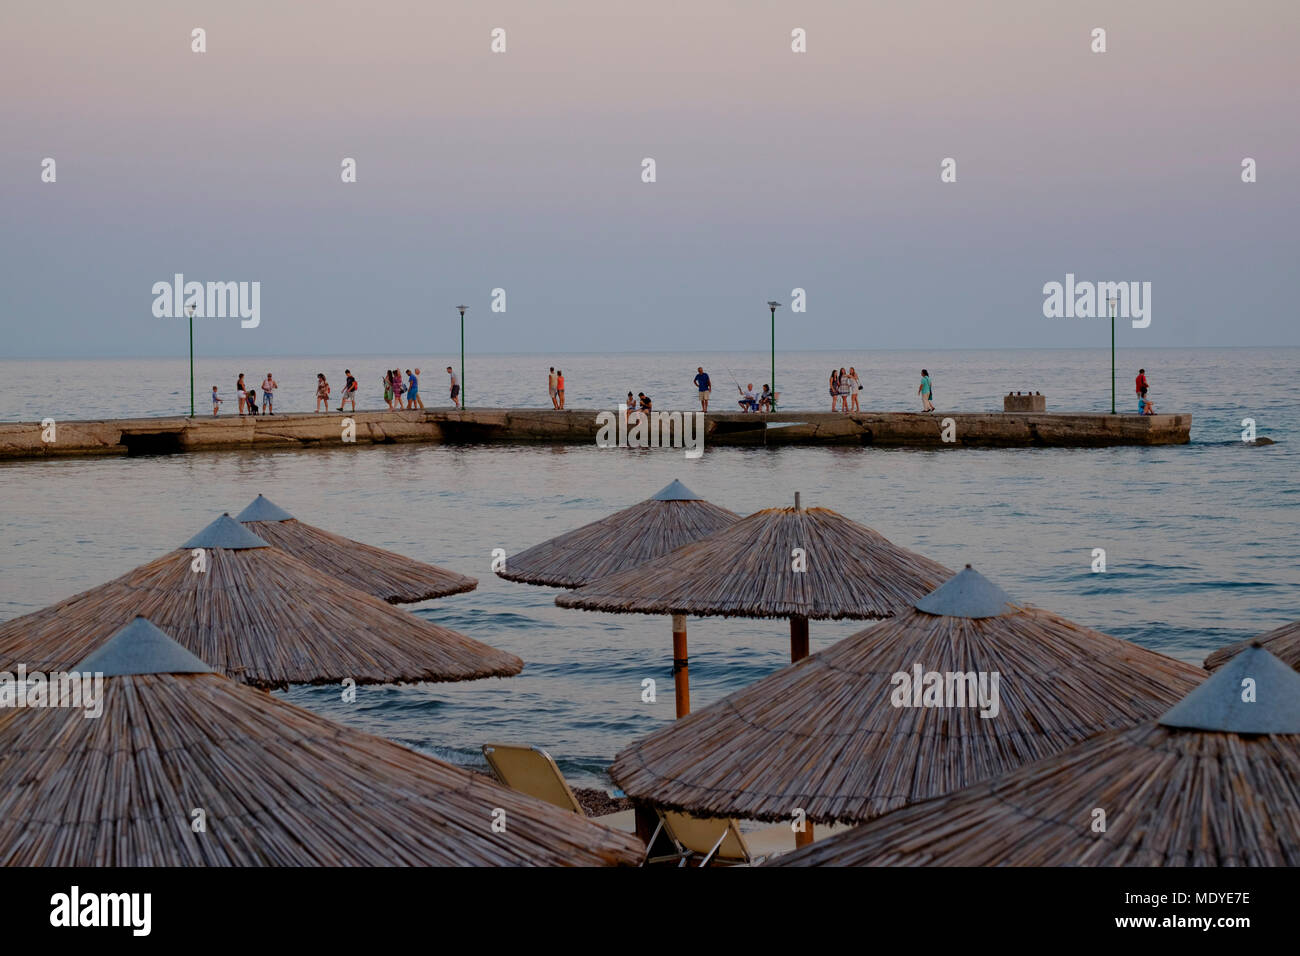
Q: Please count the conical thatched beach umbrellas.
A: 8